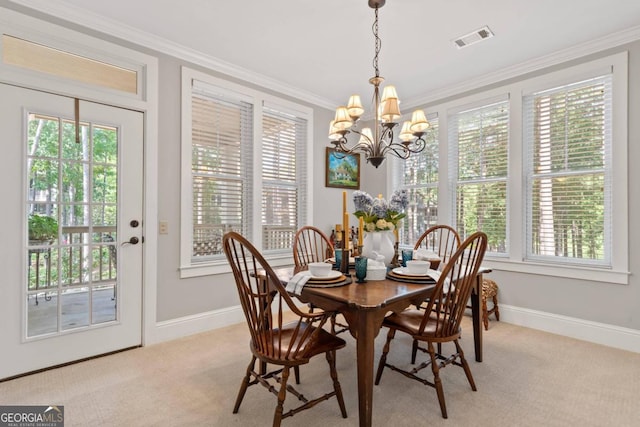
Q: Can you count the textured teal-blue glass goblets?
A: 3